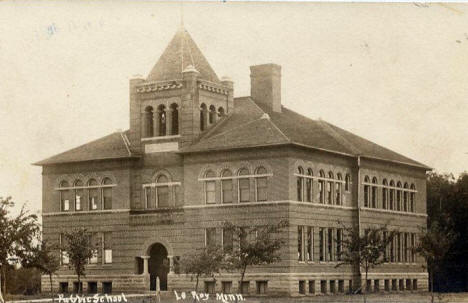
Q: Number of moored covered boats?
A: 0